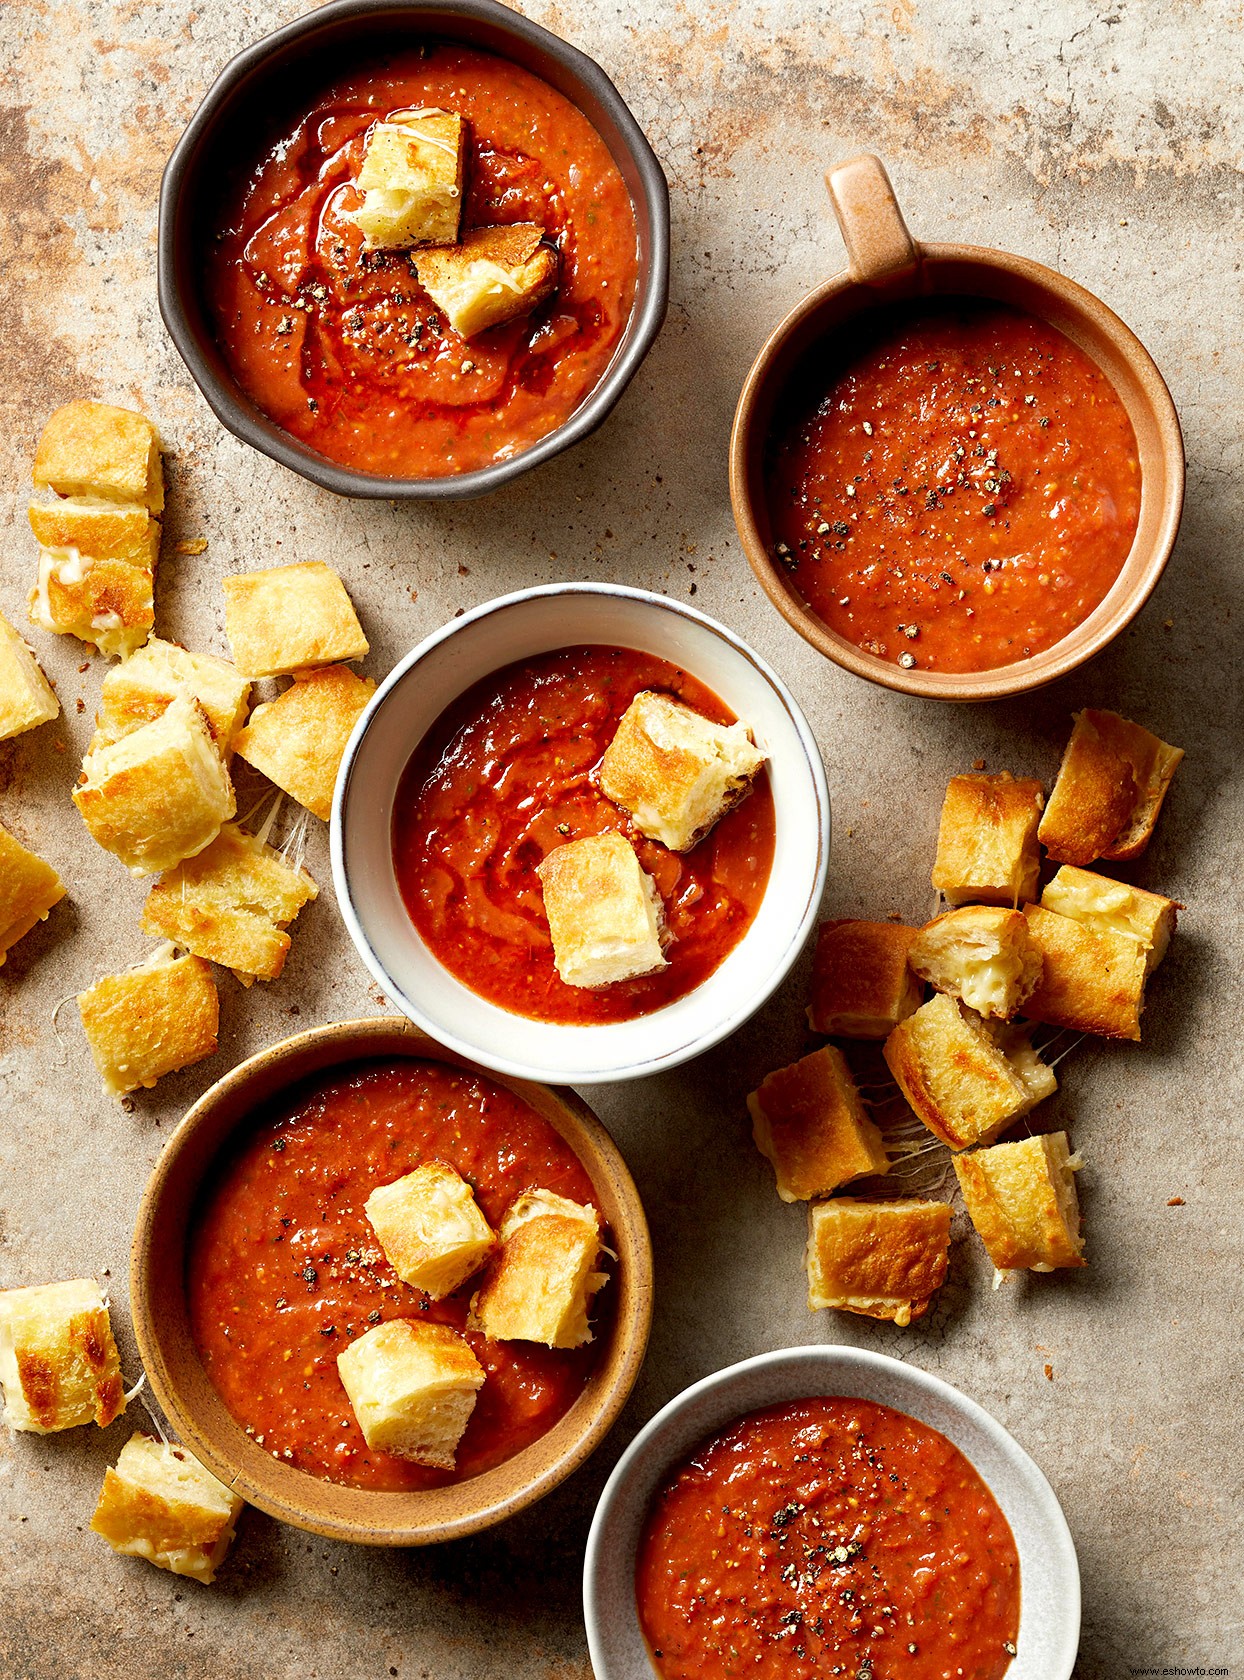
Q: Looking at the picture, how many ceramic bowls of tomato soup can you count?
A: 5